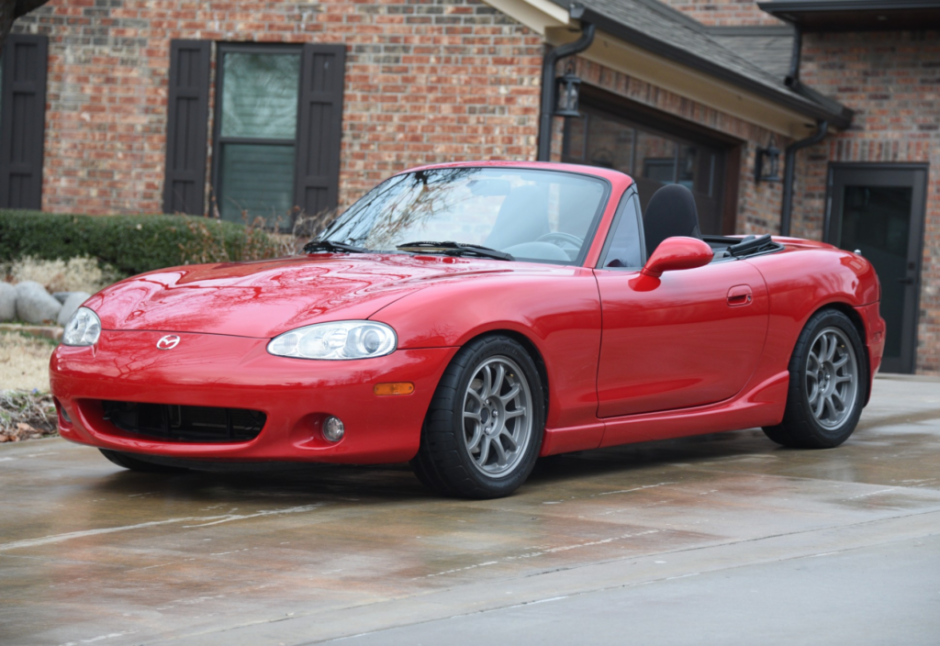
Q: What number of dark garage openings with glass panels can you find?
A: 1